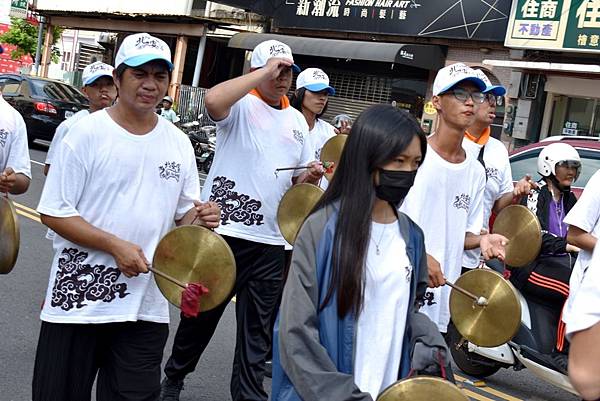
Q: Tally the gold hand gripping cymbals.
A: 7